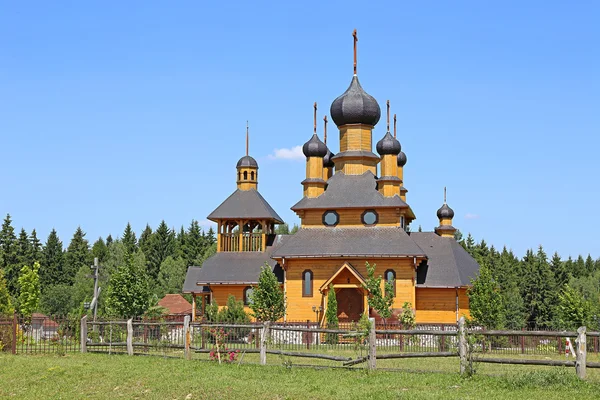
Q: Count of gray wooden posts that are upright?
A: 7